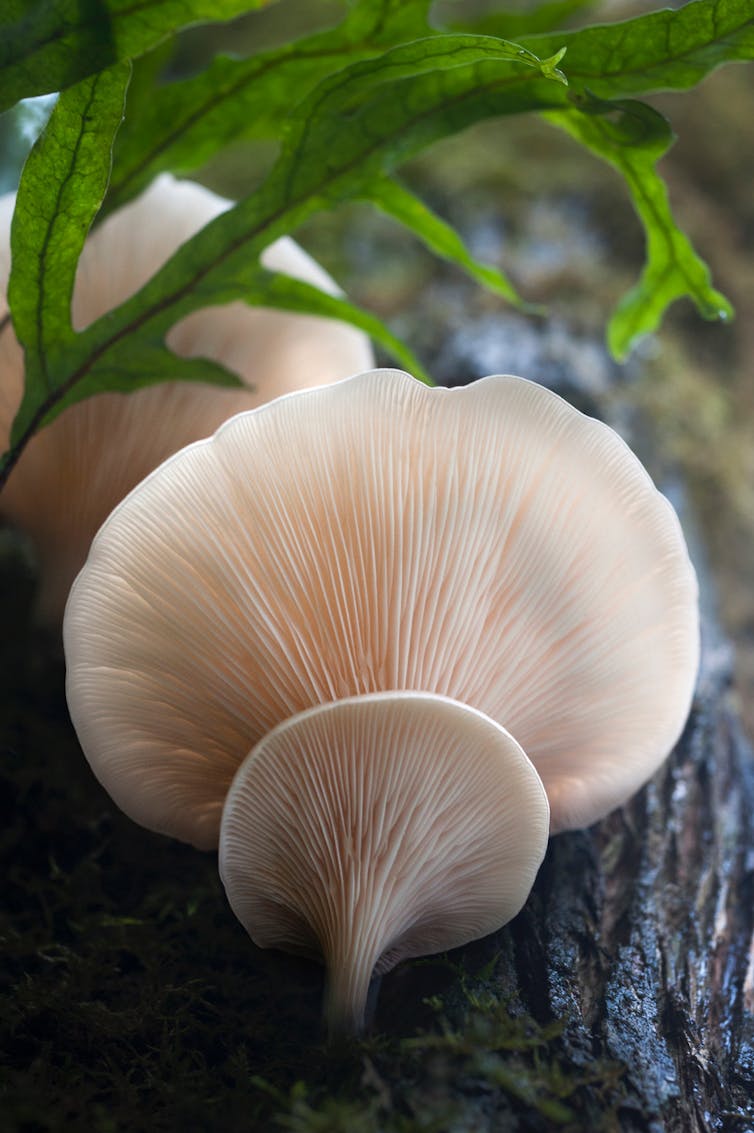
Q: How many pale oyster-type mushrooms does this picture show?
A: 3